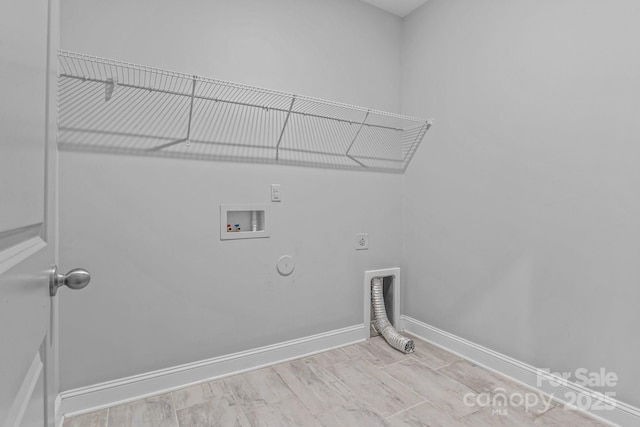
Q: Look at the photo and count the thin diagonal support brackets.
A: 3